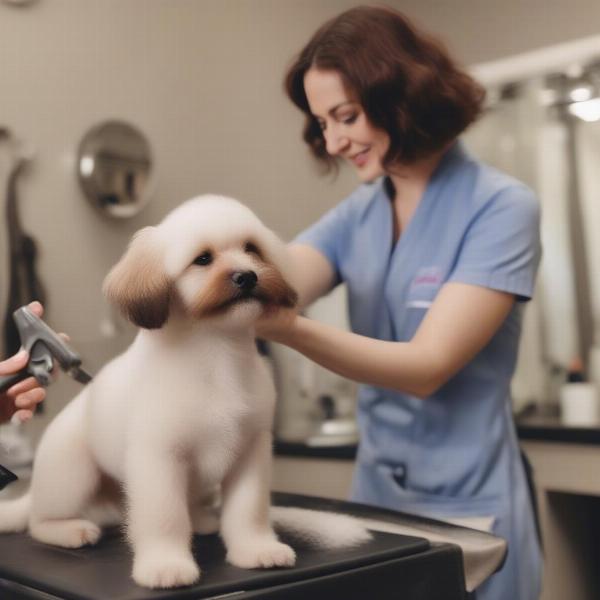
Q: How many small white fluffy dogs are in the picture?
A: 1